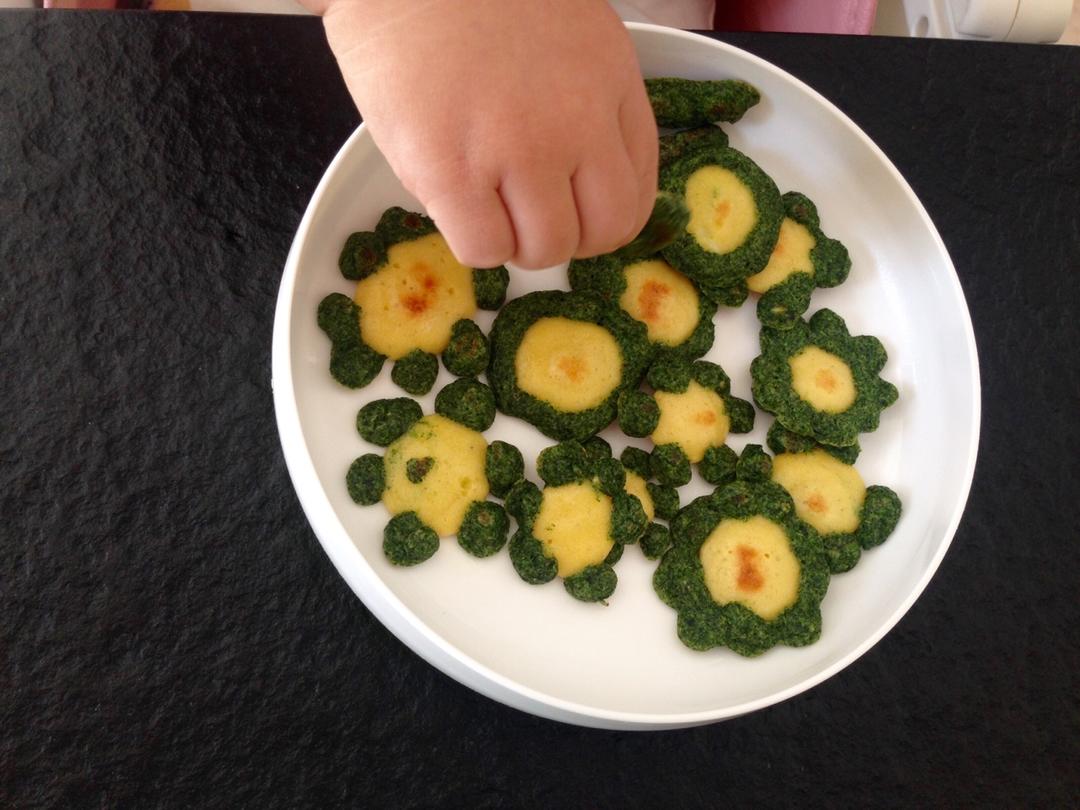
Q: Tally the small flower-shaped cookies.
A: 12